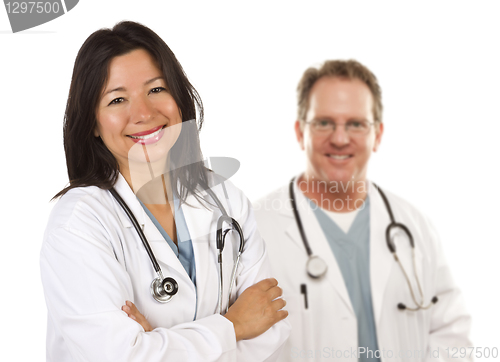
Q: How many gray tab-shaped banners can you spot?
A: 1